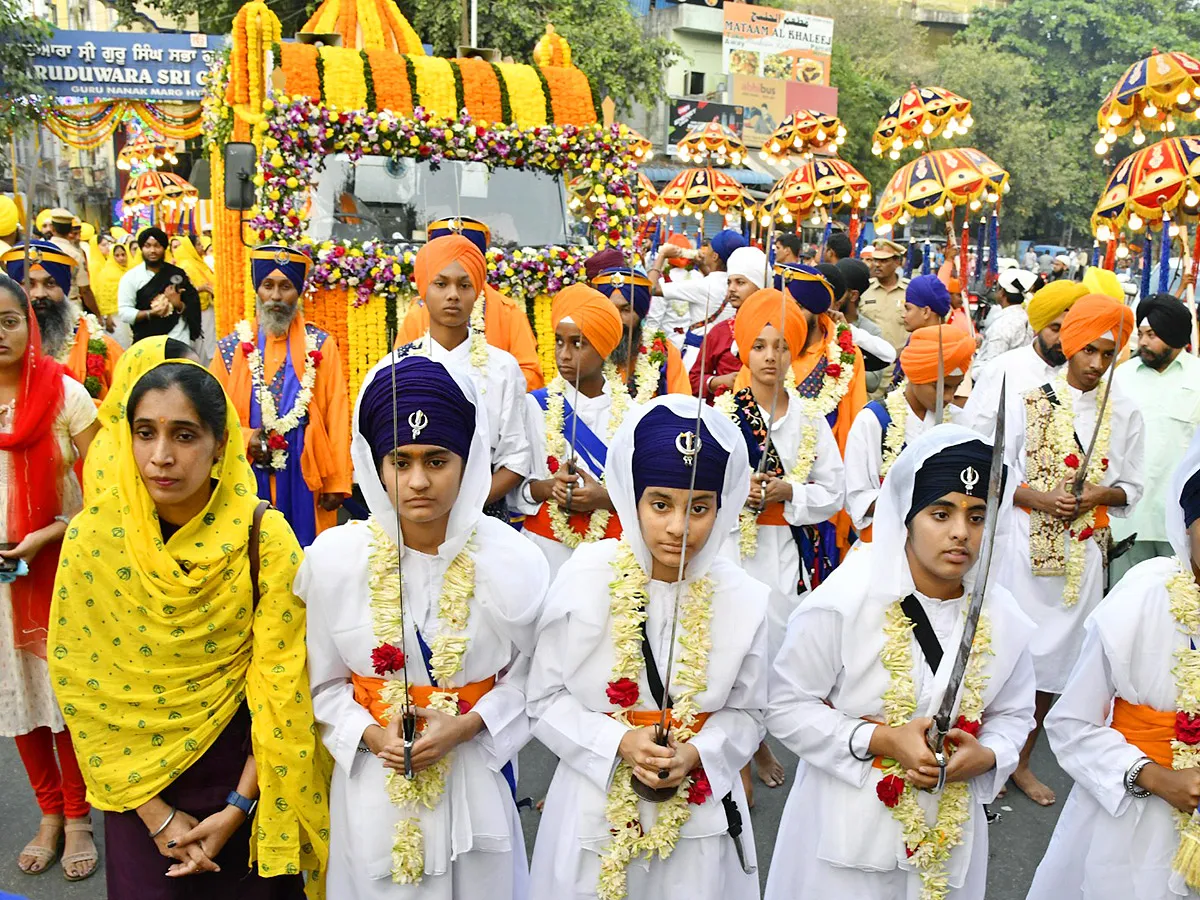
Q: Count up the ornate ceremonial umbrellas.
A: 12